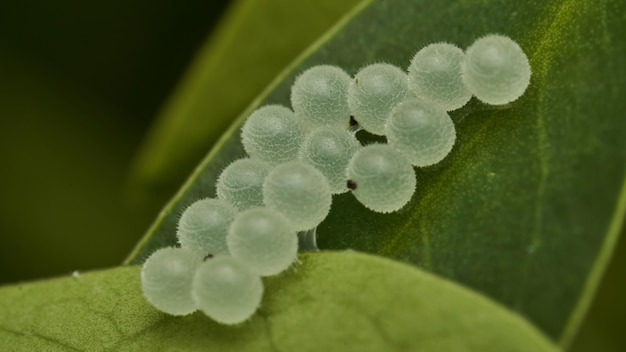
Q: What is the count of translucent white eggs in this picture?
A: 14